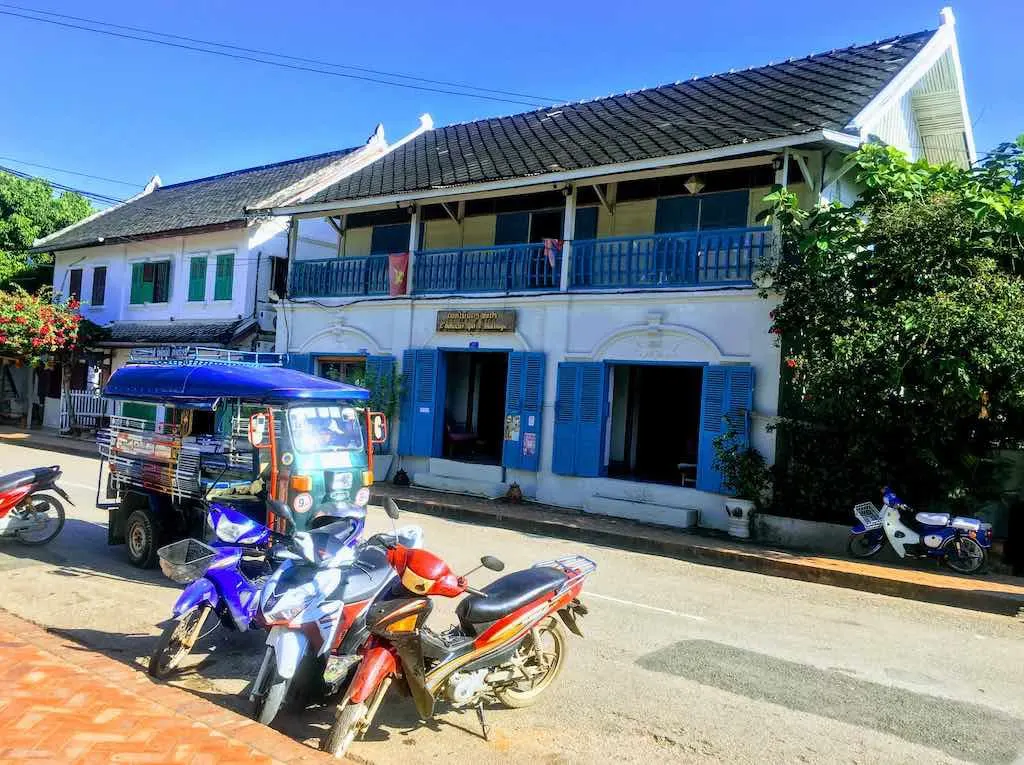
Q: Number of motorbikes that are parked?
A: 5